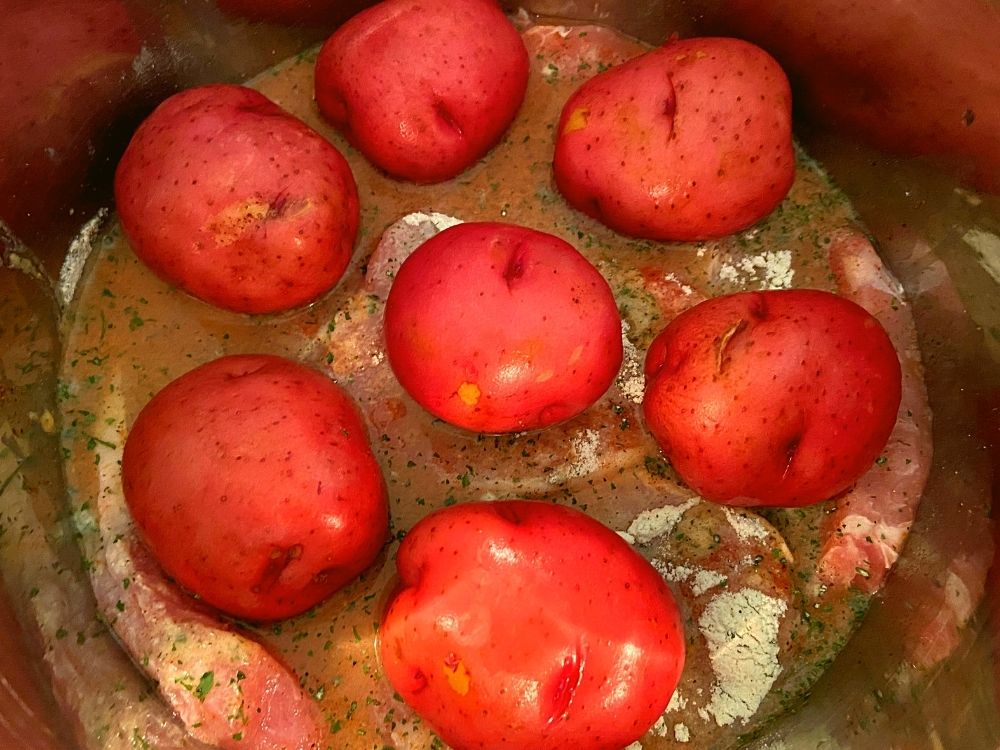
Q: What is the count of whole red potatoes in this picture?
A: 7